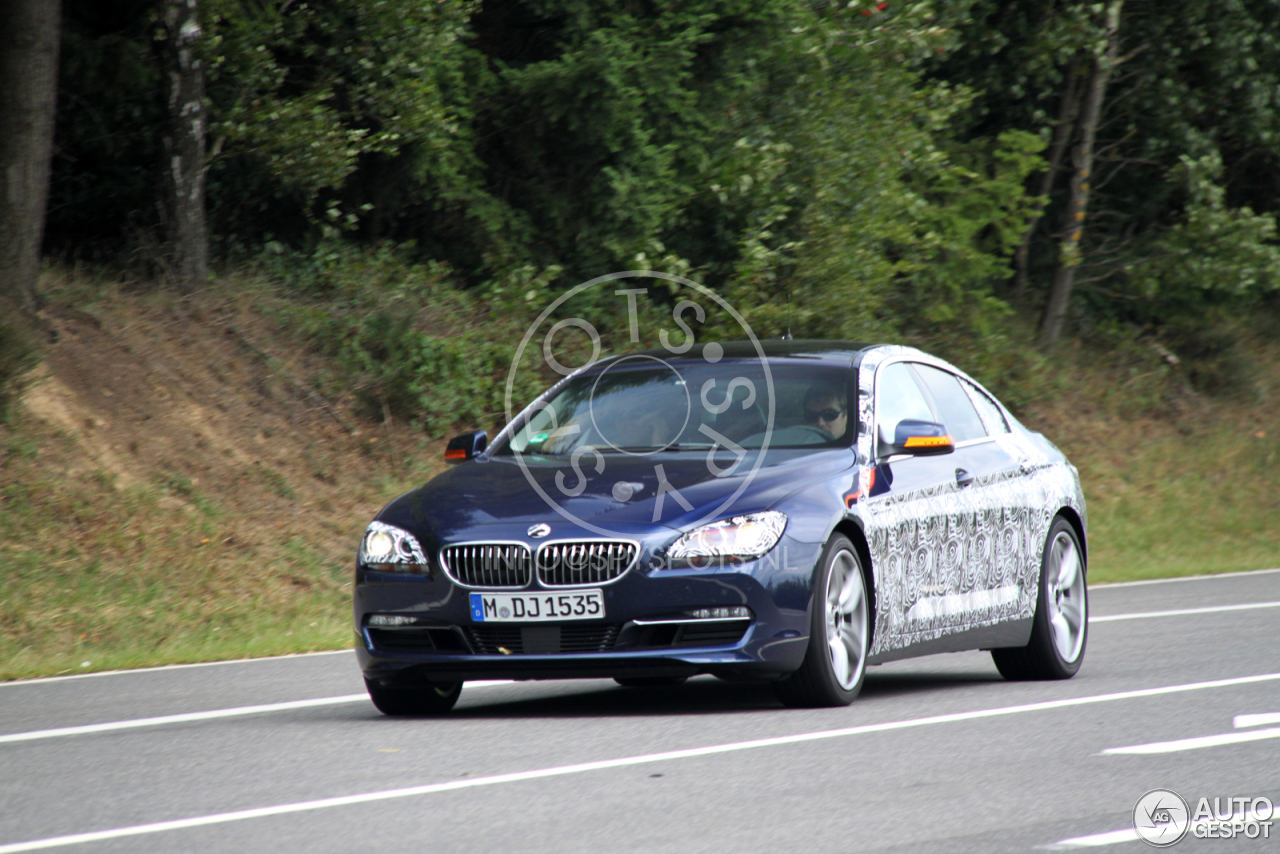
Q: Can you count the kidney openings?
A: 2